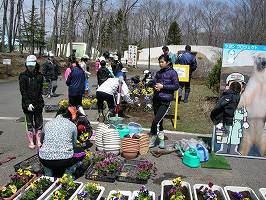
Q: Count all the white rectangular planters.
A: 9